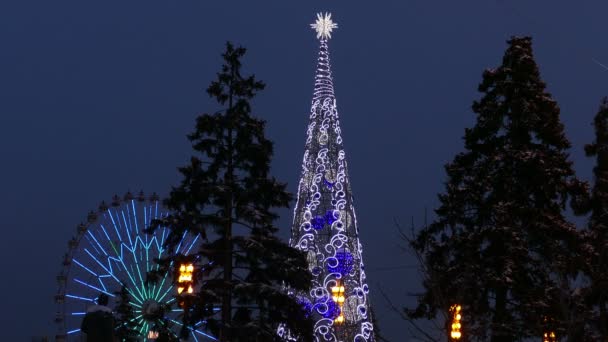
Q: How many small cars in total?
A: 0